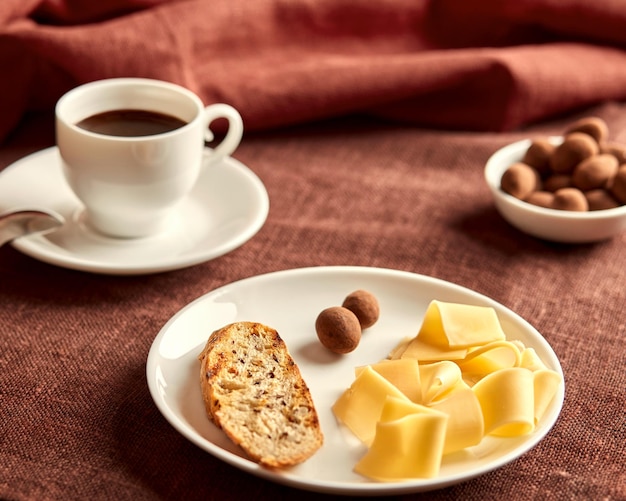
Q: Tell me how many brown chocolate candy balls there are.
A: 13